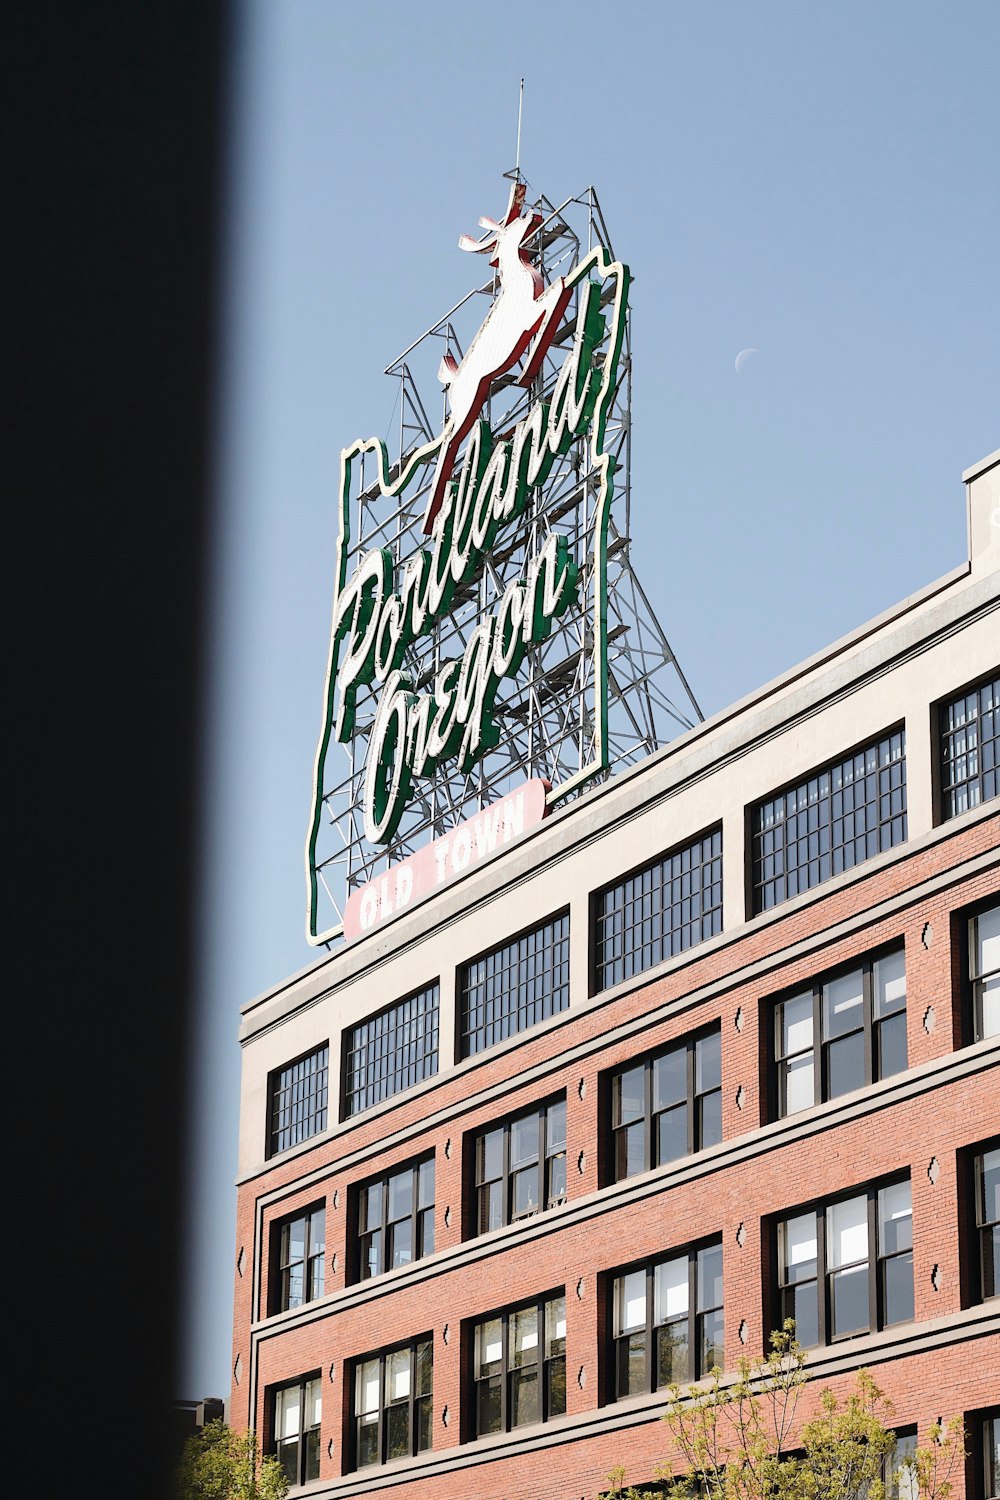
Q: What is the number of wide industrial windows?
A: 6